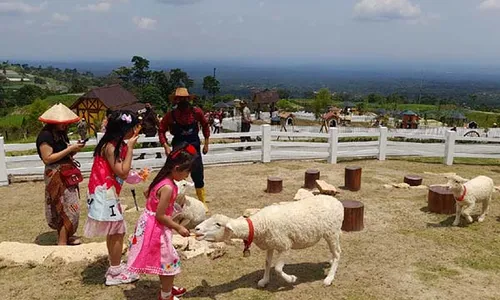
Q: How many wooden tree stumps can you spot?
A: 6